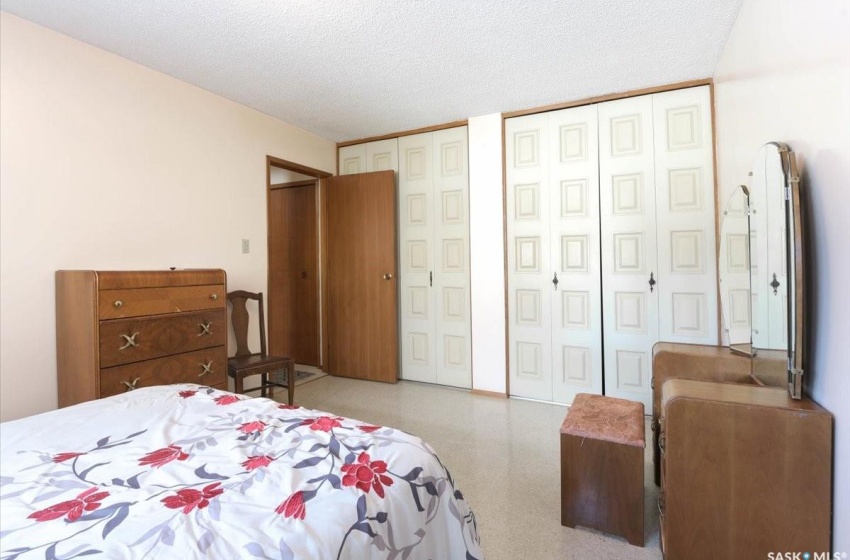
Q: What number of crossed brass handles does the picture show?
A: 4